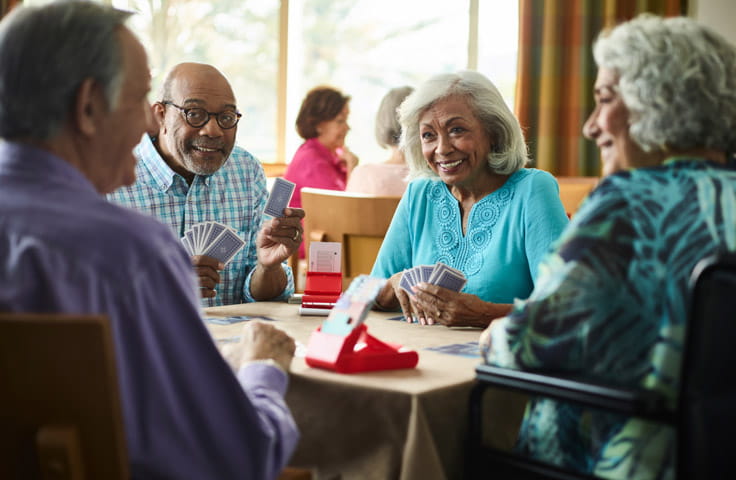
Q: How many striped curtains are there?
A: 1